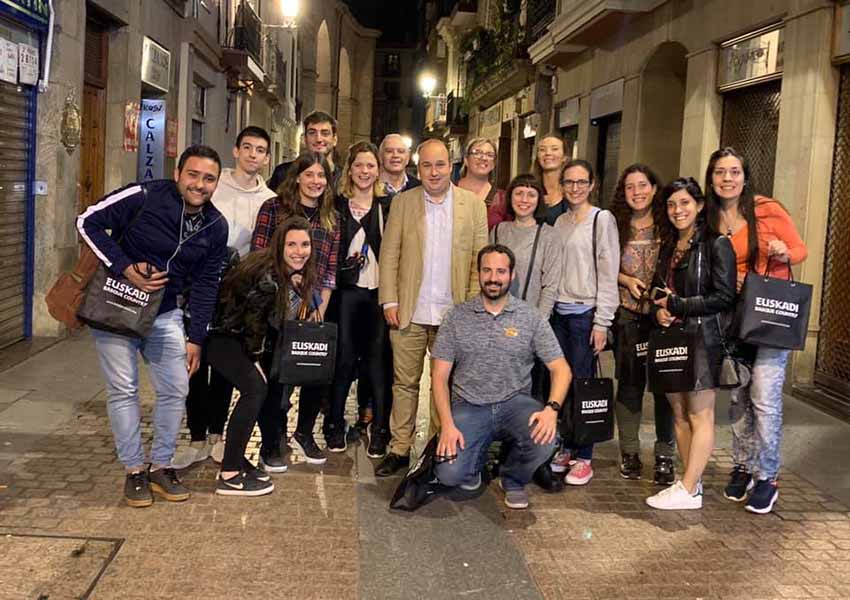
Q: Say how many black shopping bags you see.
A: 7